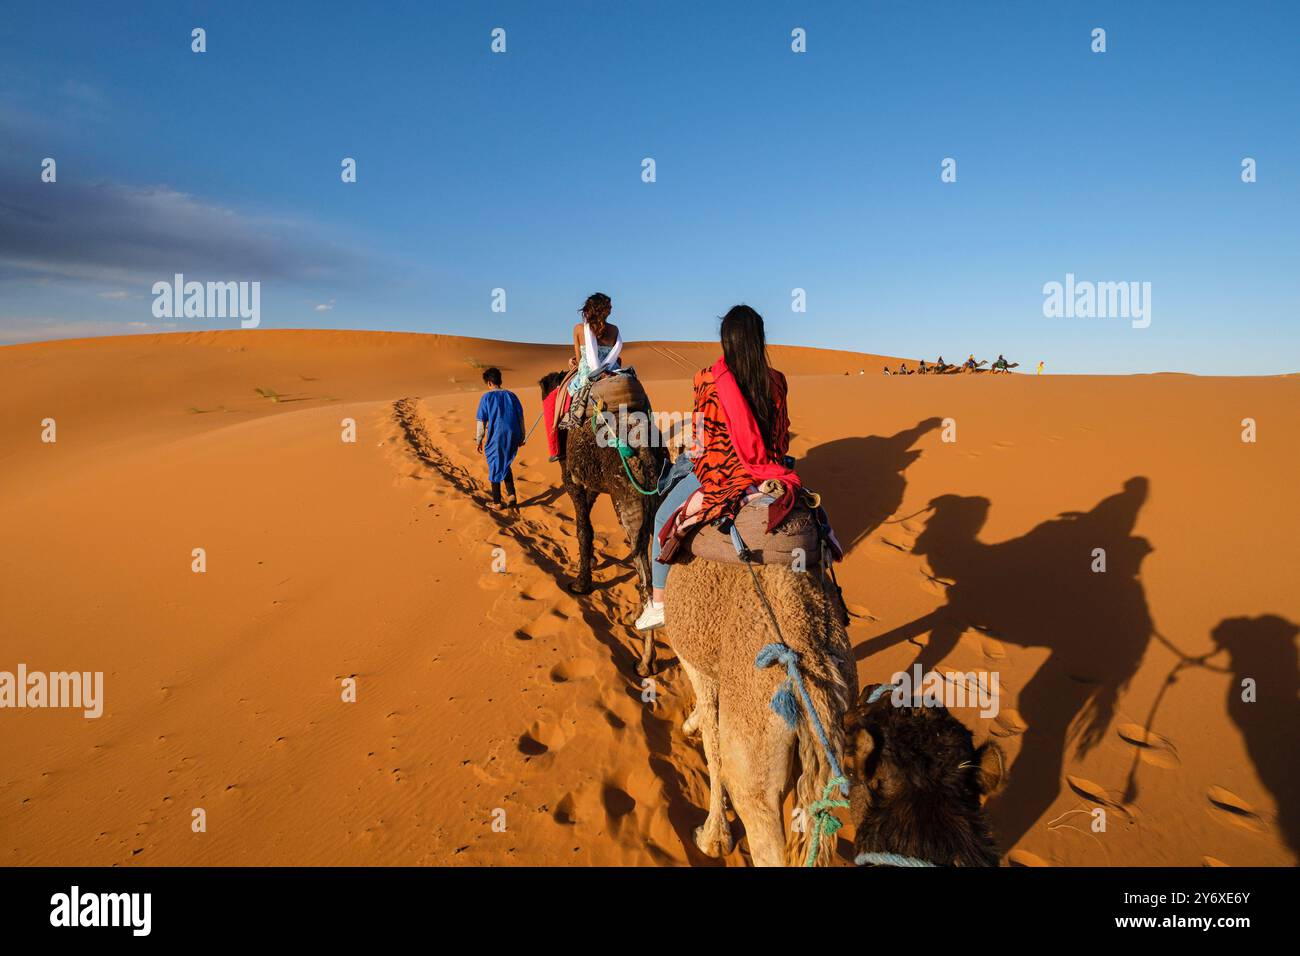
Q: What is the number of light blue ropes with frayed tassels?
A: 1